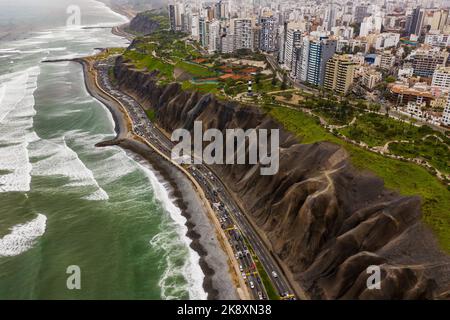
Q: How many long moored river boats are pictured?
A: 0